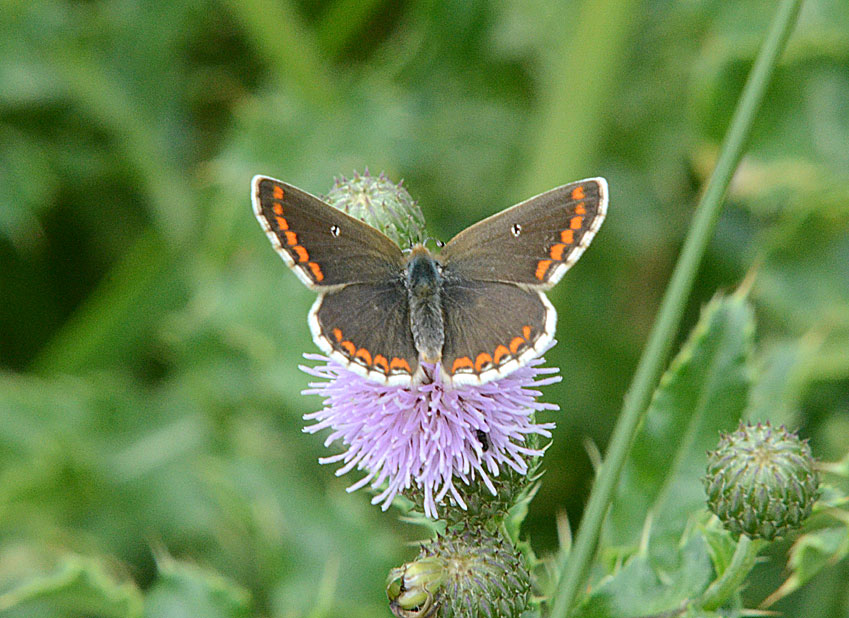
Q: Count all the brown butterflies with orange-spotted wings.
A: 1